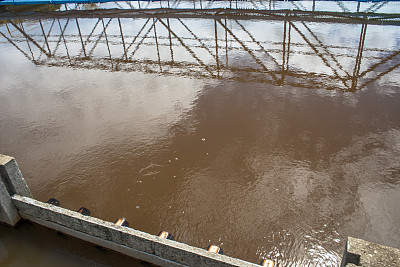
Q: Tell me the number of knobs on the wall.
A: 6